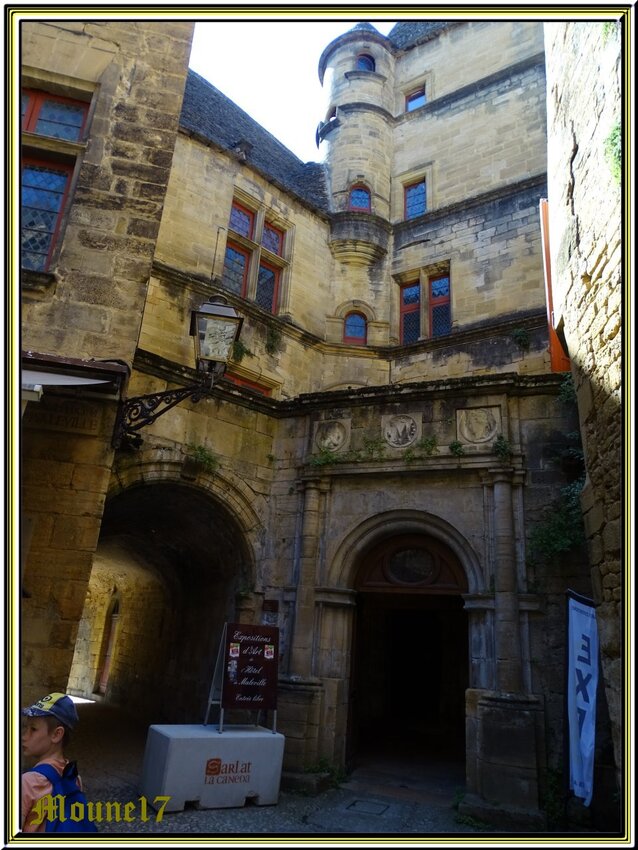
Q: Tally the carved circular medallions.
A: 3